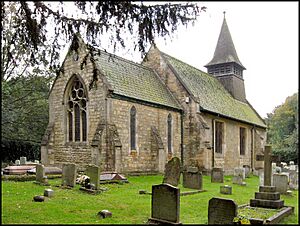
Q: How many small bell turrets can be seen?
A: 1